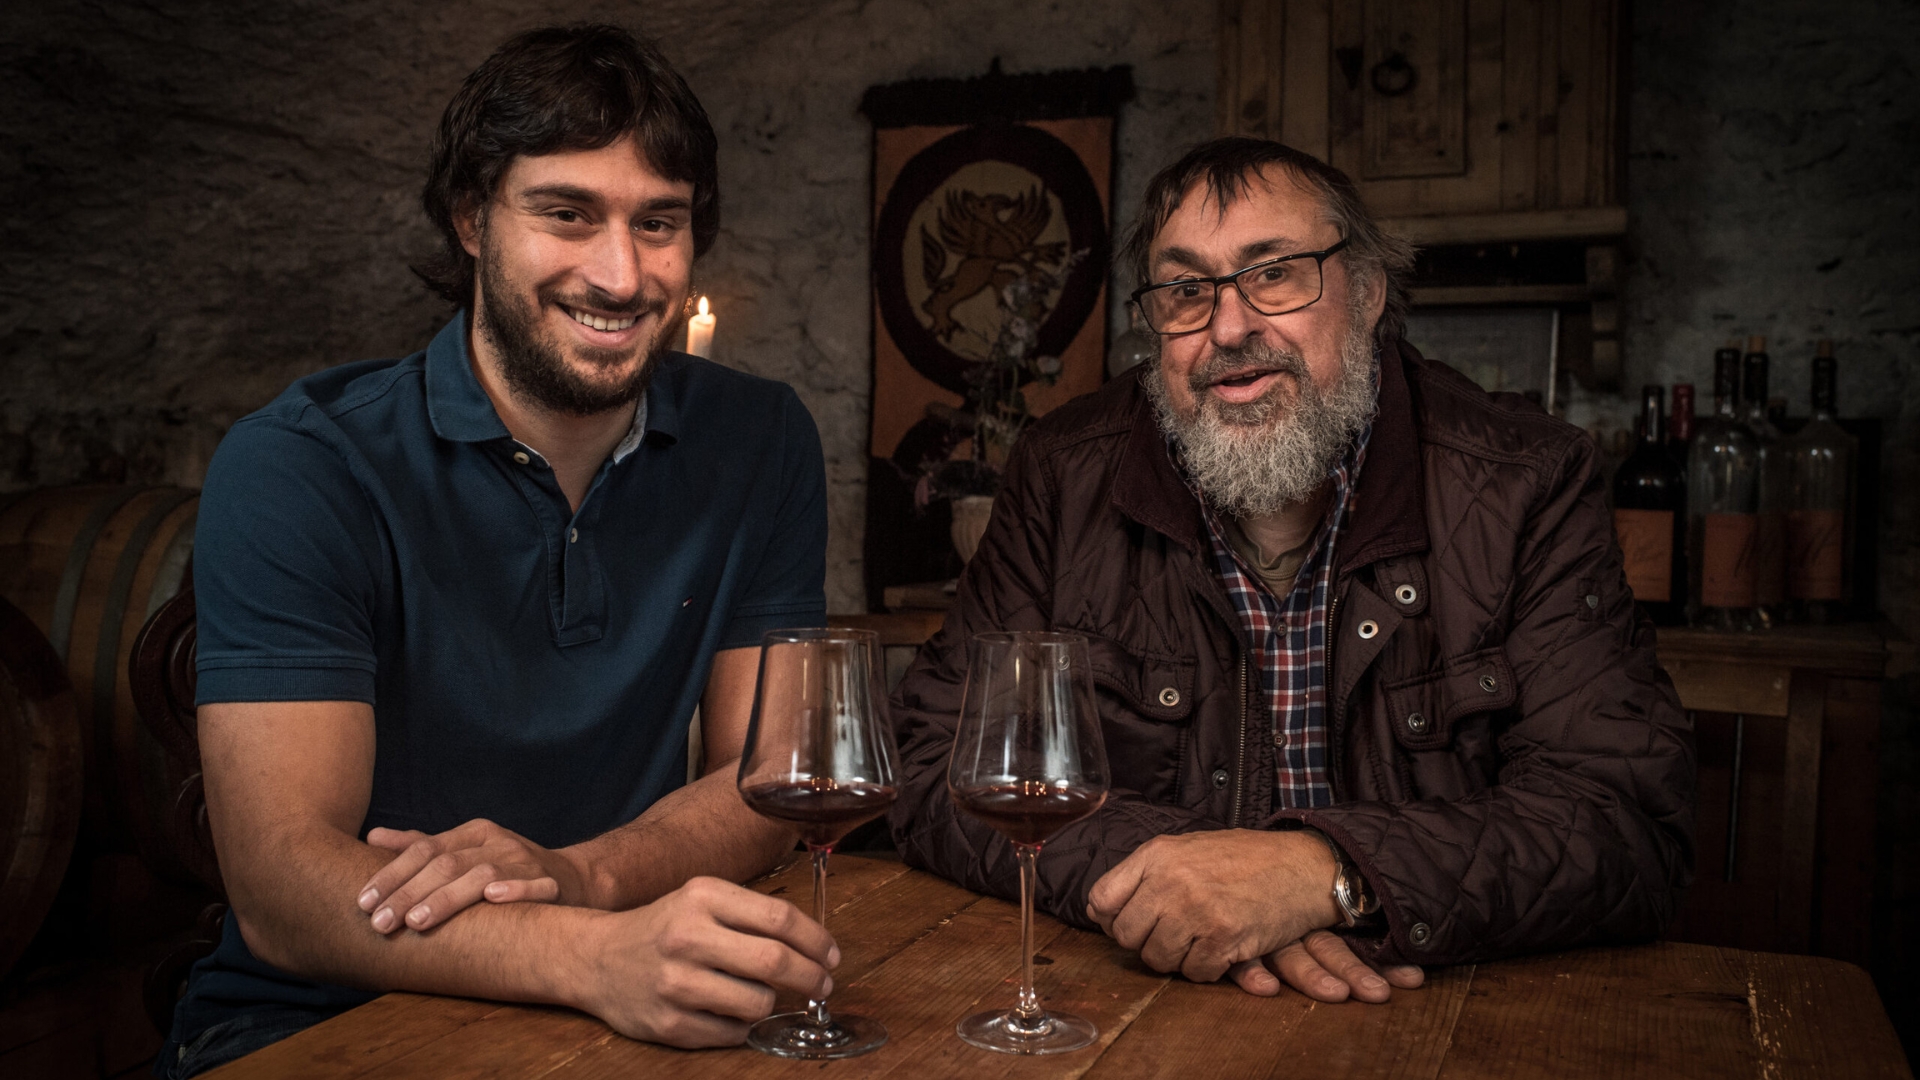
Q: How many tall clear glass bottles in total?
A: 3